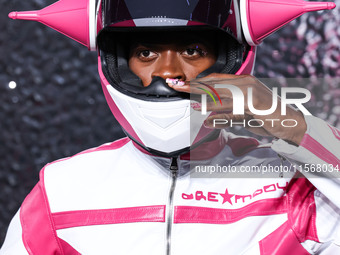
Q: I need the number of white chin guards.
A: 1